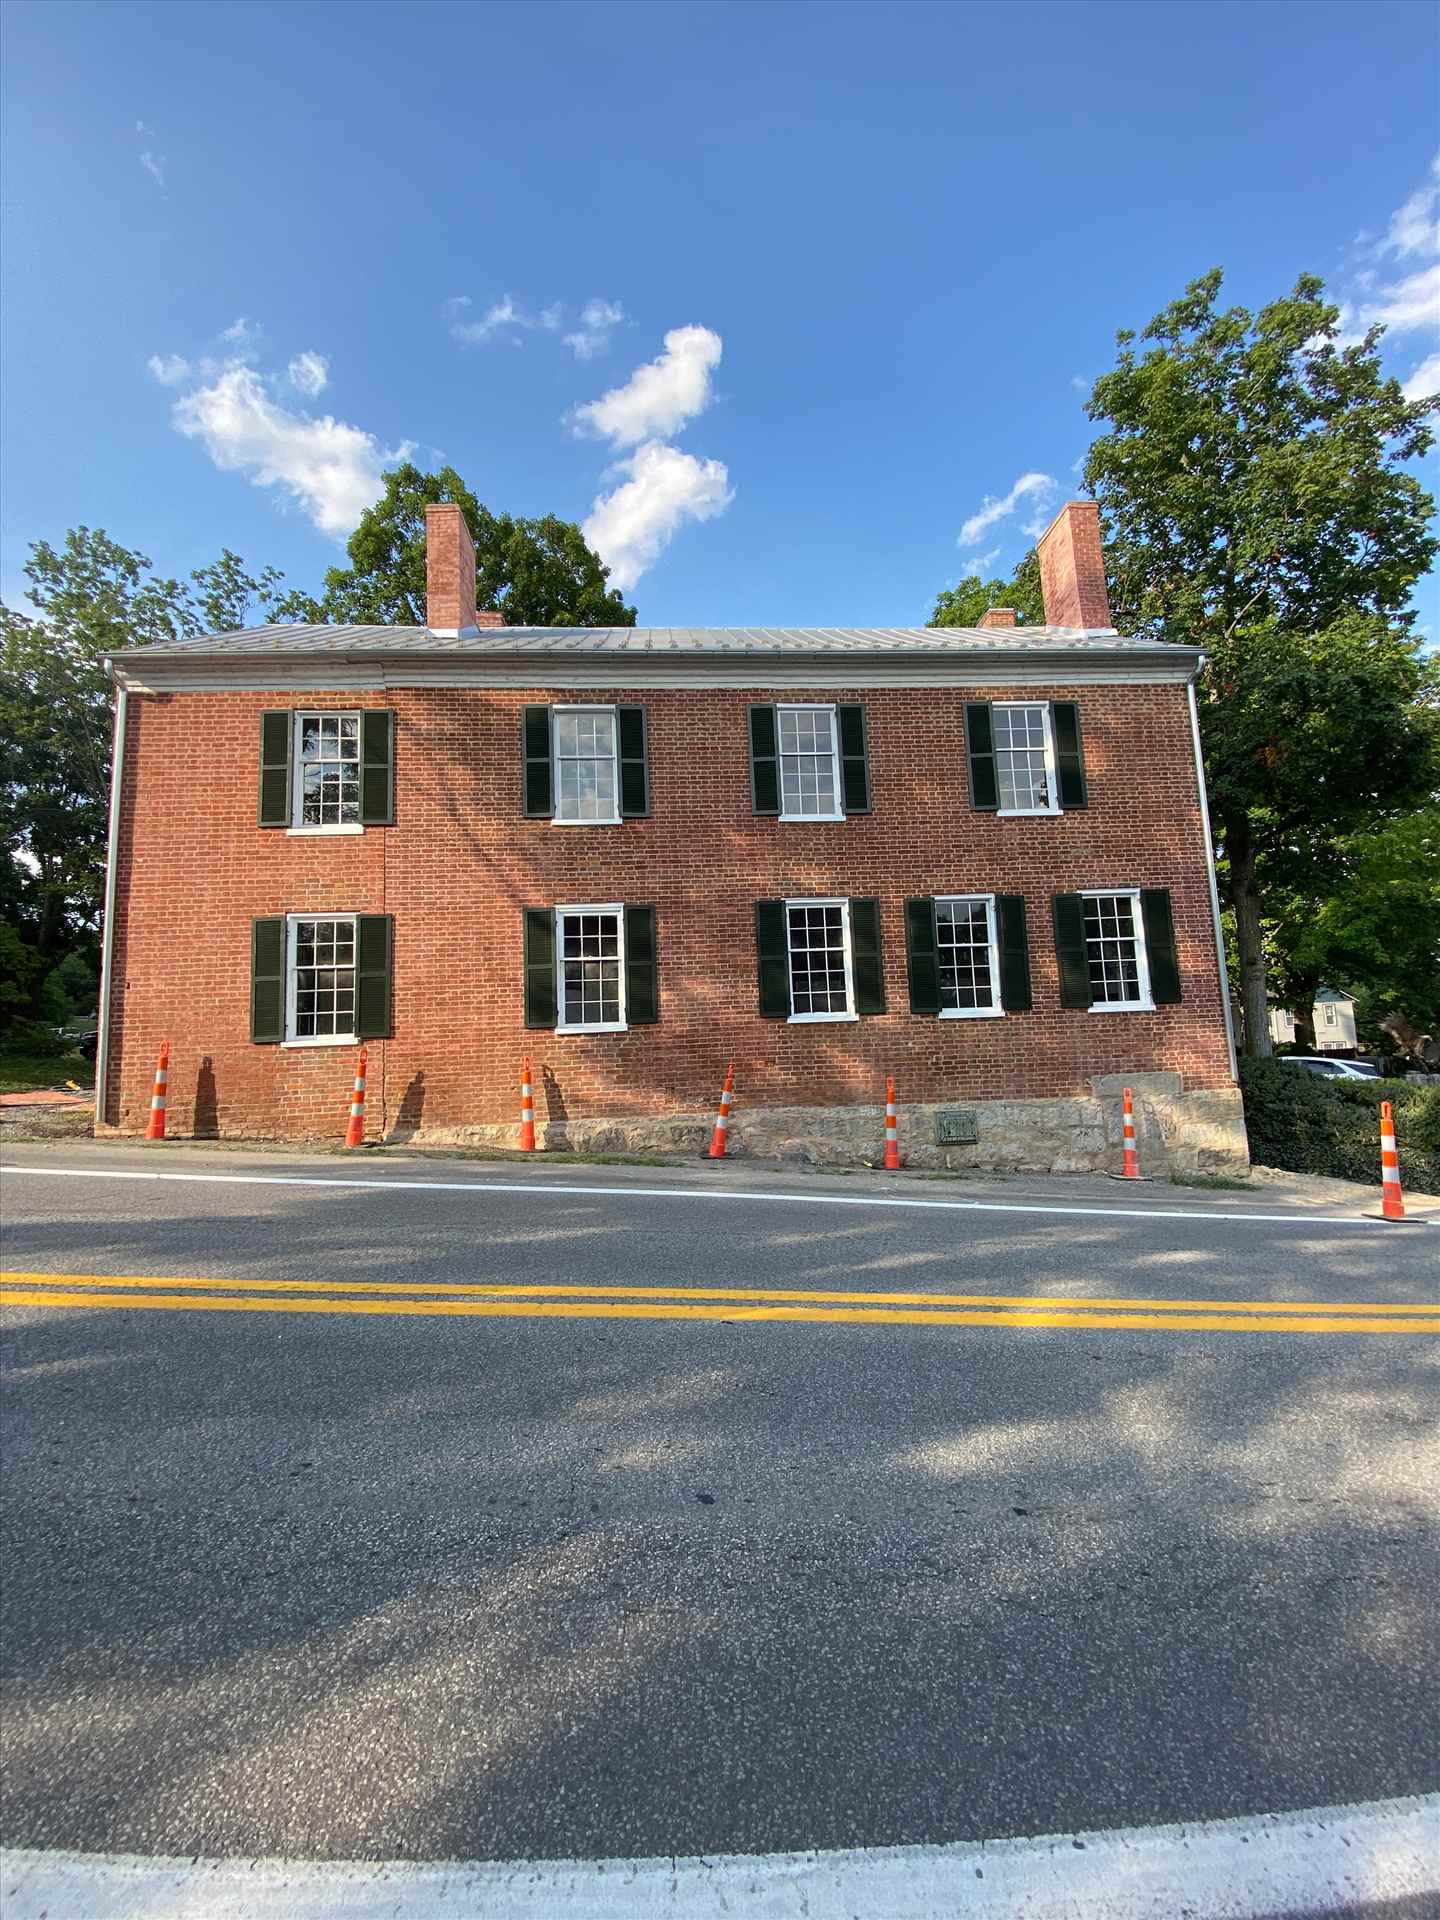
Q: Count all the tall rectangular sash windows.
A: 9